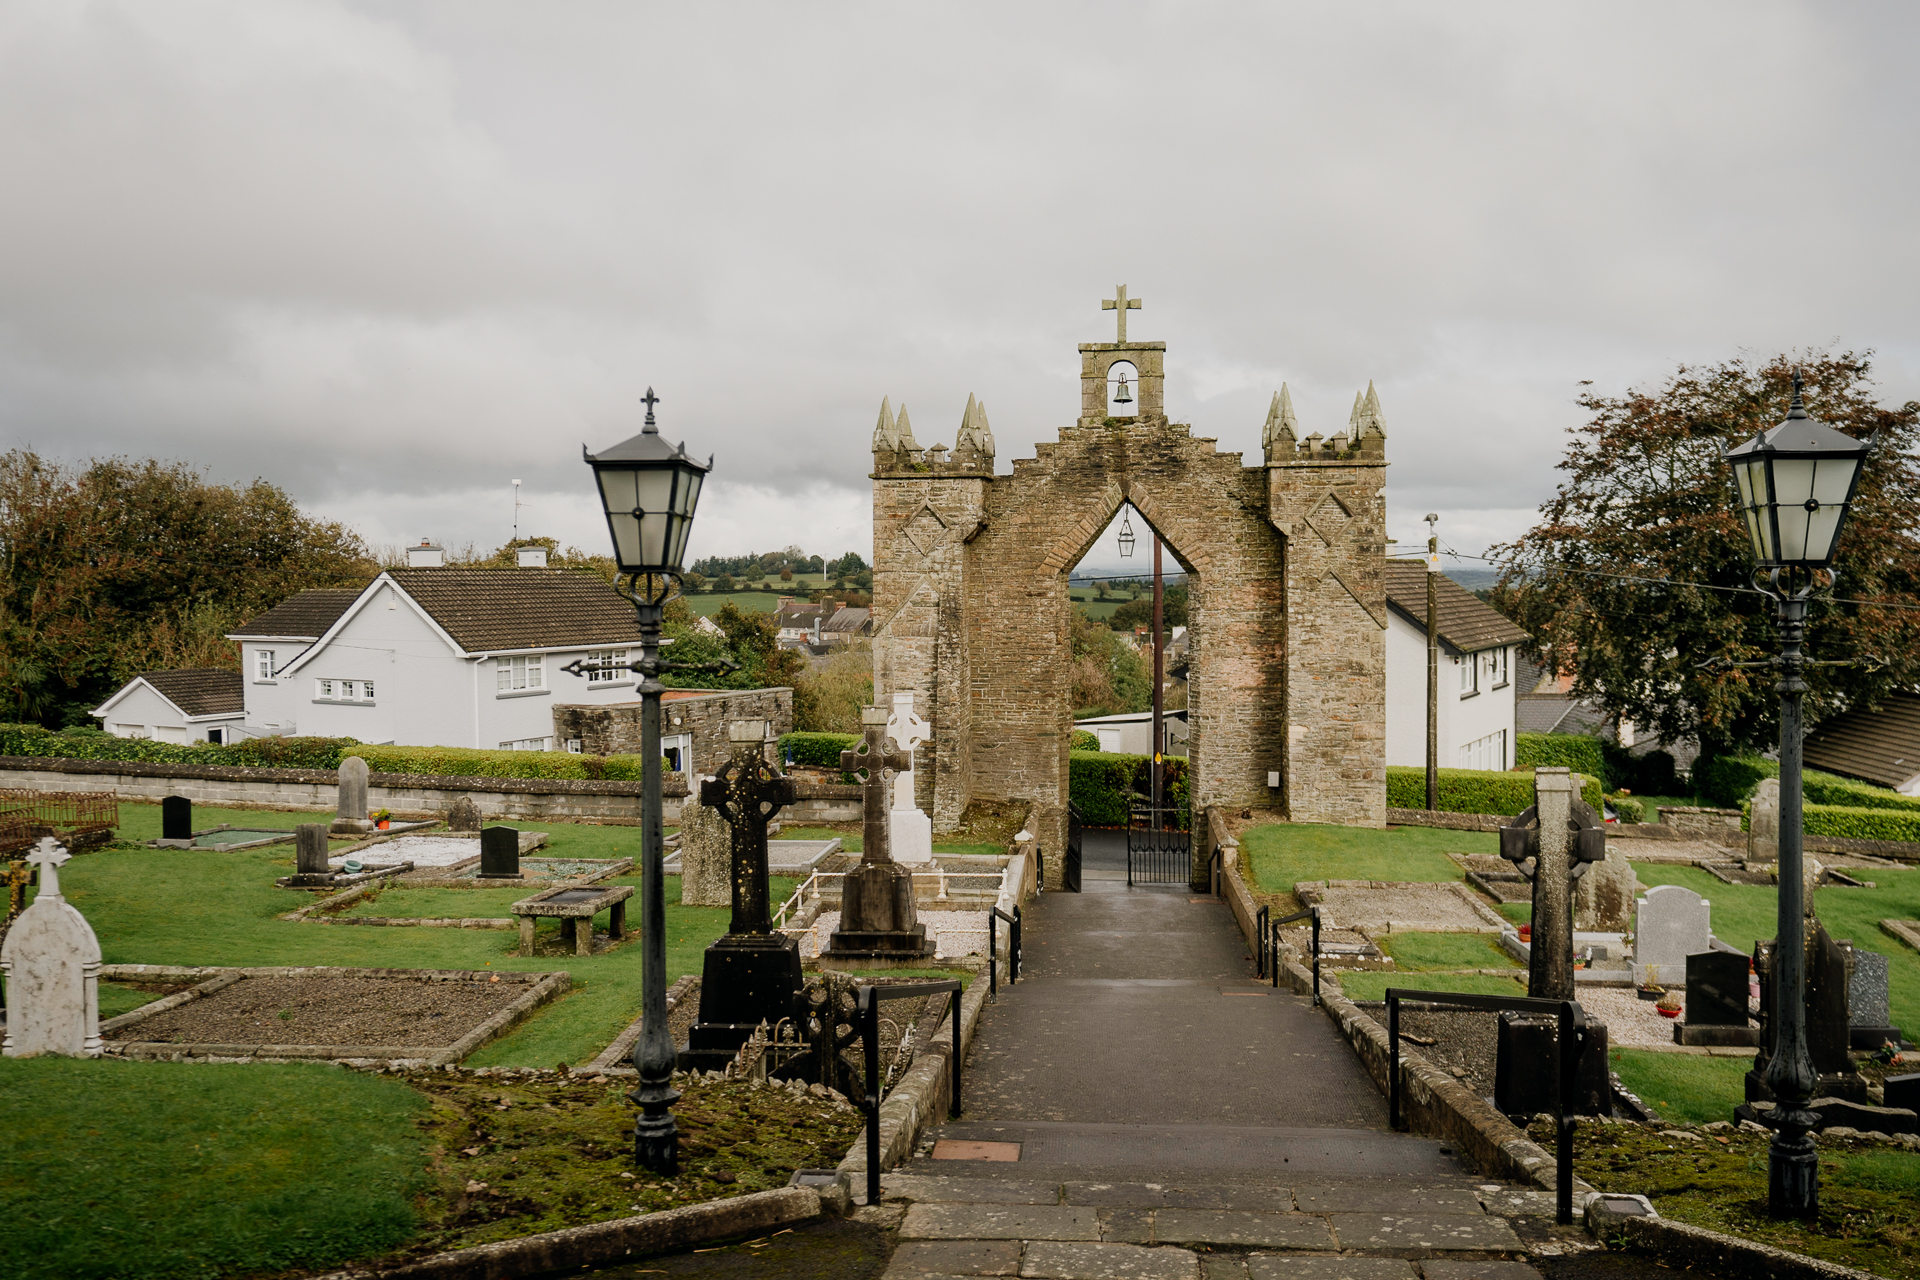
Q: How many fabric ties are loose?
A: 0